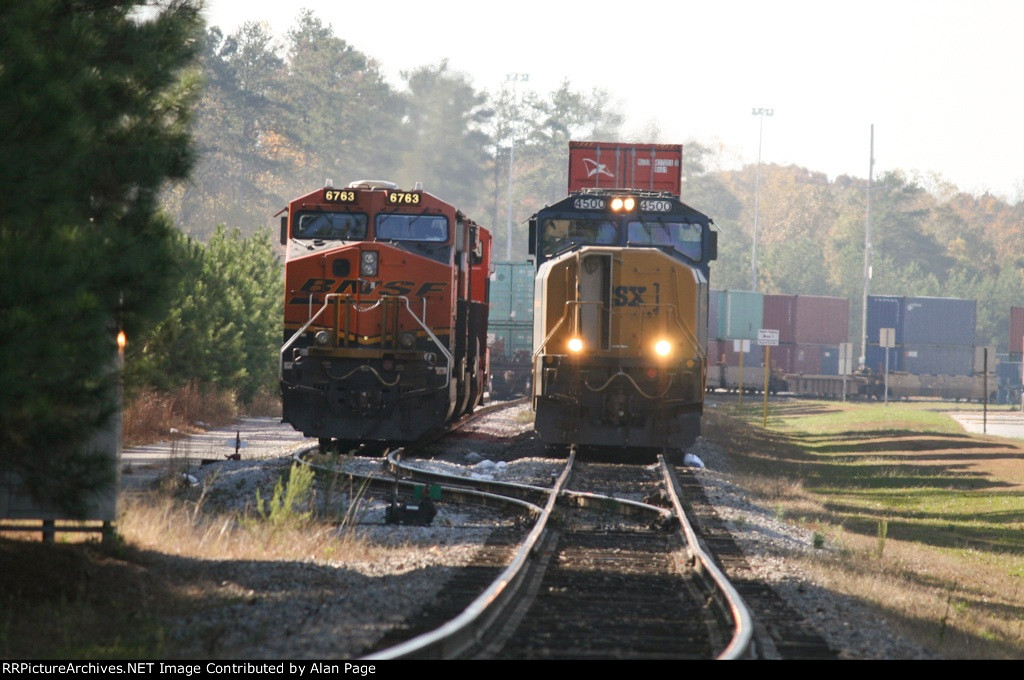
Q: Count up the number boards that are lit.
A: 2